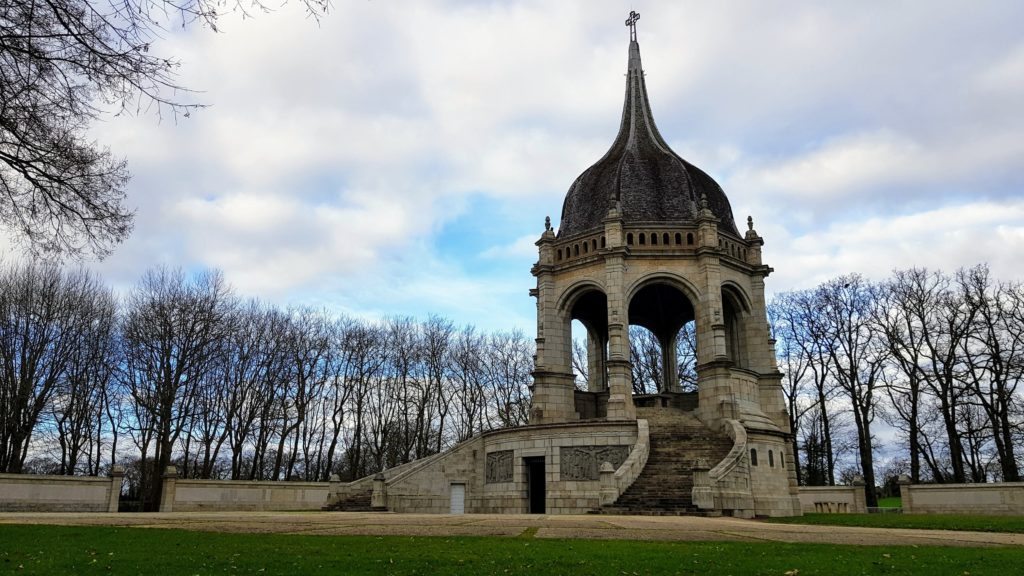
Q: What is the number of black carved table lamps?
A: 0